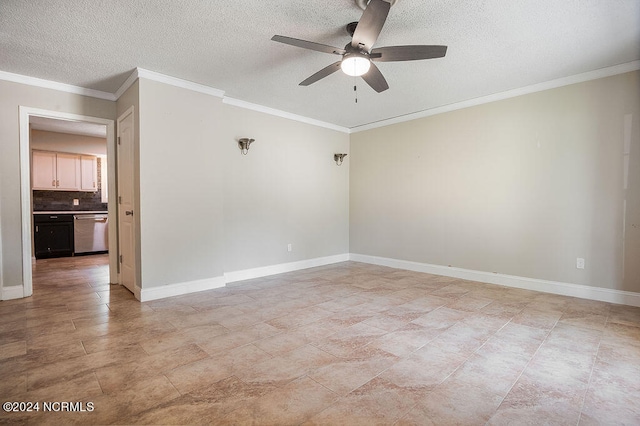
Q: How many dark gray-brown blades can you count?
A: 5